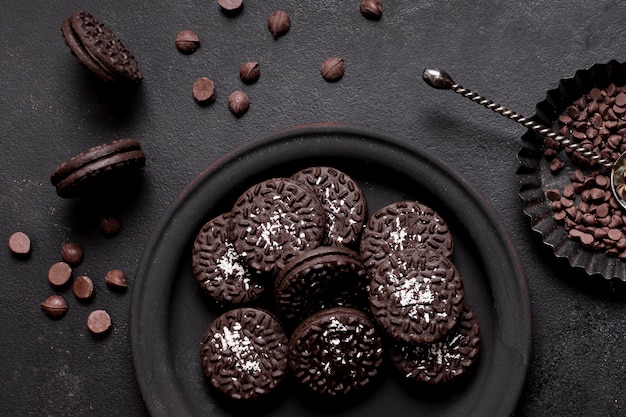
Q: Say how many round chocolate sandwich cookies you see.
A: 11